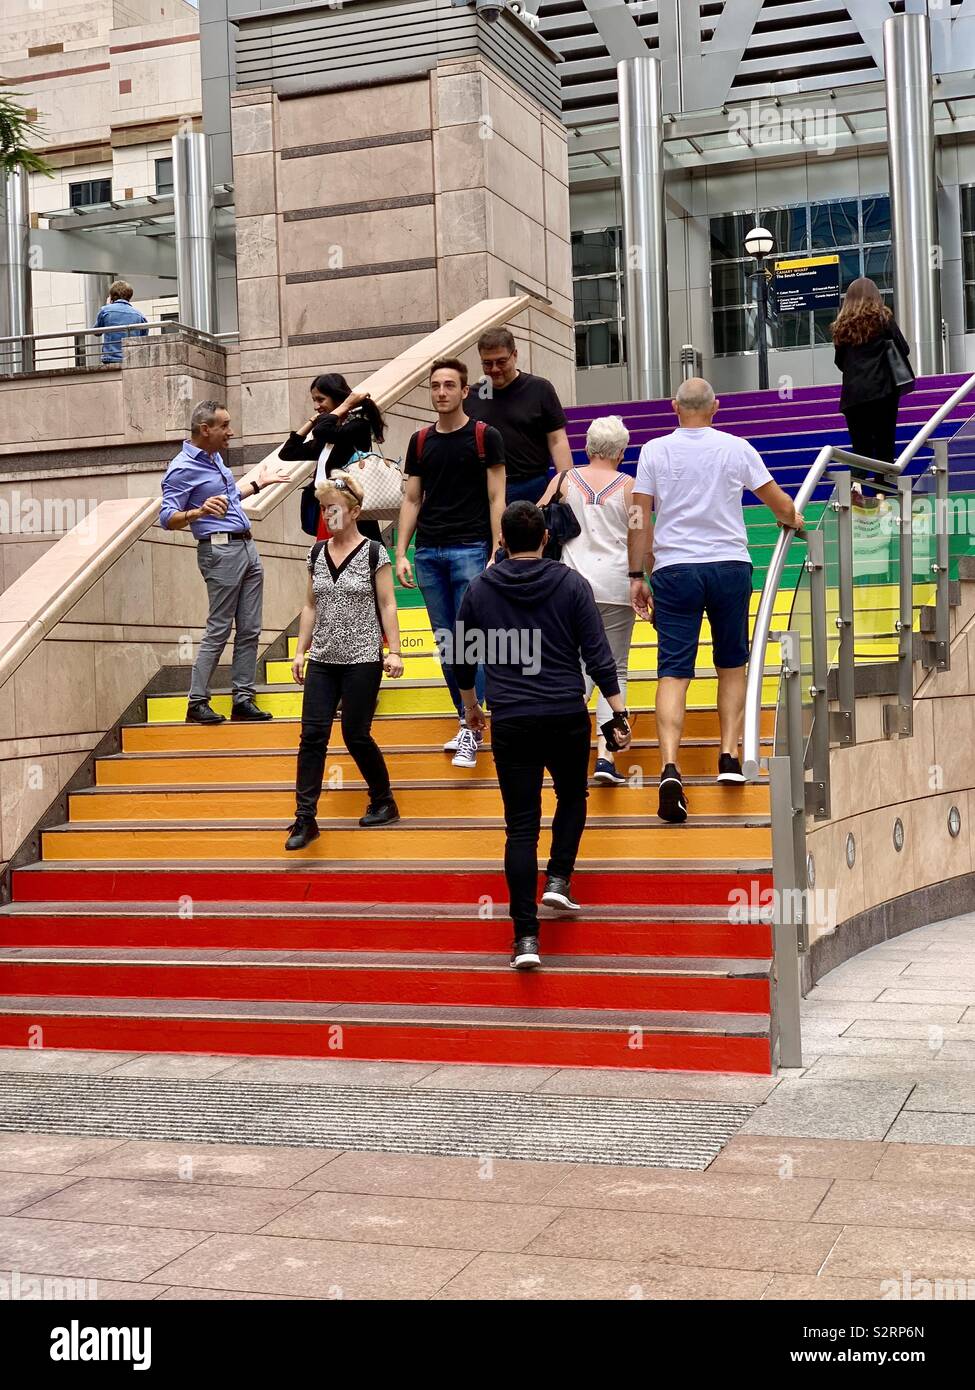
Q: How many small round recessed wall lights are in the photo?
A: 4